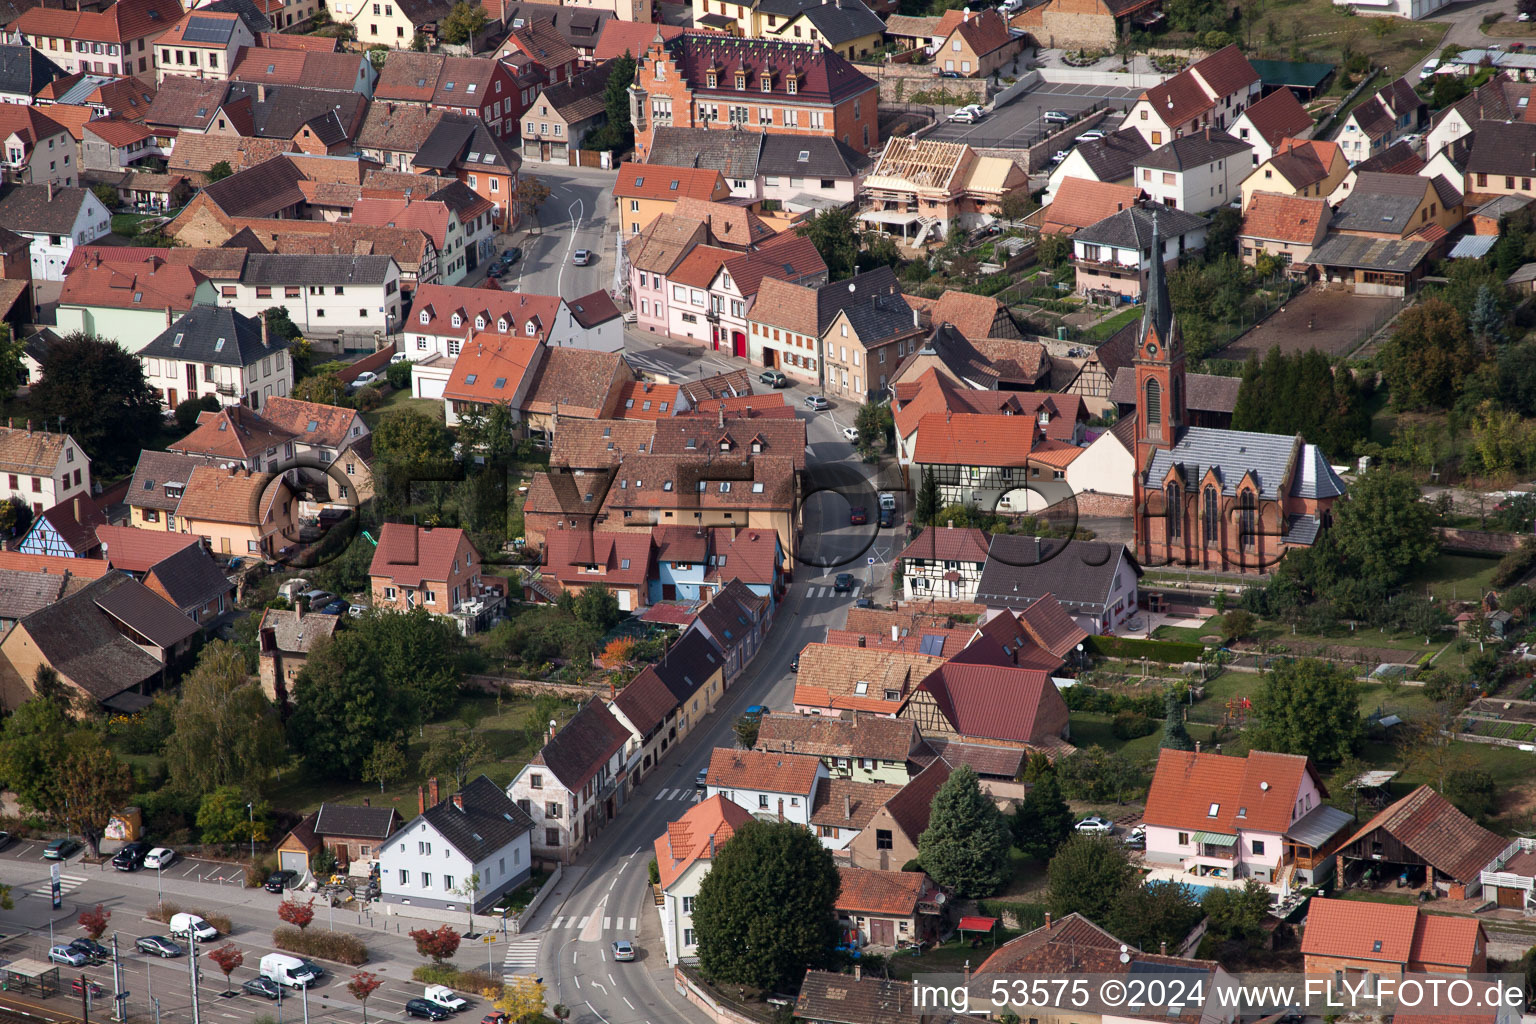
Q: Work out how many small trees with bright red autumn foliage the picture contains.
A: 5